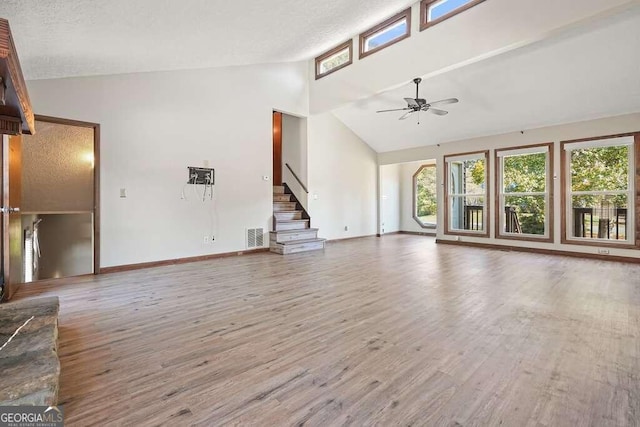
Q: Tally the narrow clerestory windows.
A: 3